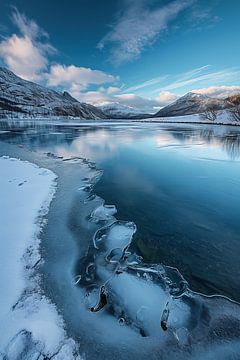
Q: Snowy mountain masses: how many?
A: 3